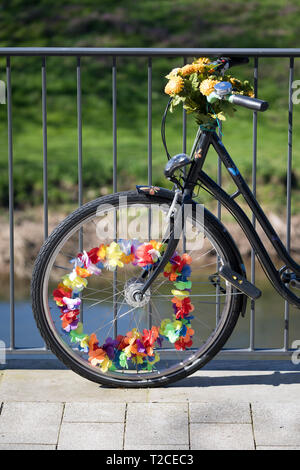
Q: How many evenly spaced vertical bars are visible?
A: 9